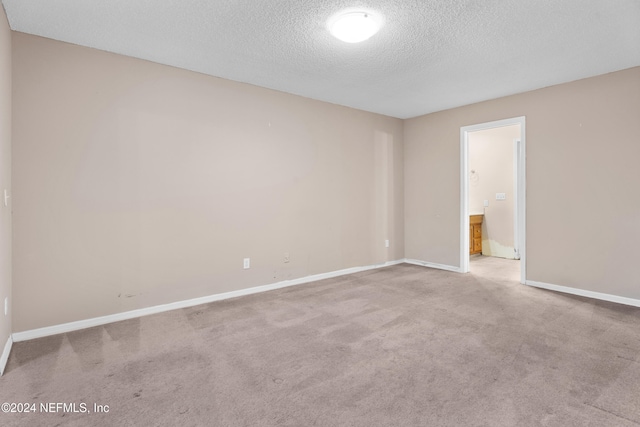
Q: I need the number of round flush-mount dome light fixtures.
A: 1